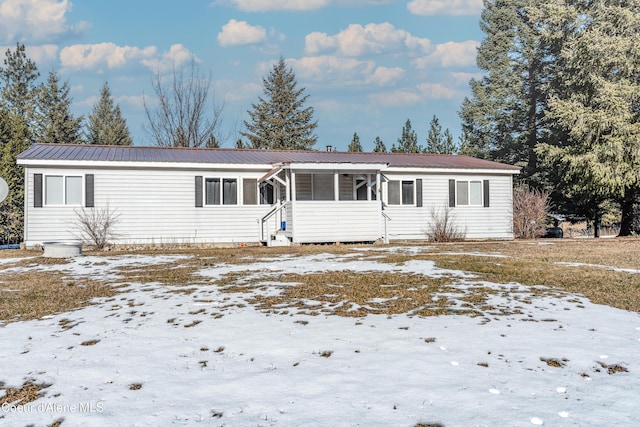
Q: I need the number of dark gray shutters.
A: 6